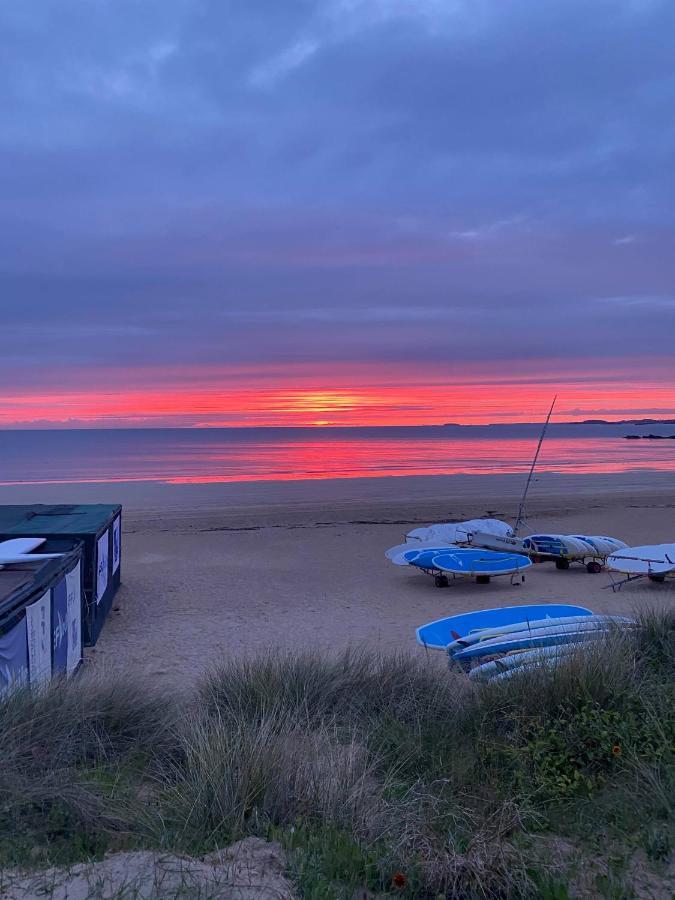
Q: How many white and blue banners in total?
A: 6